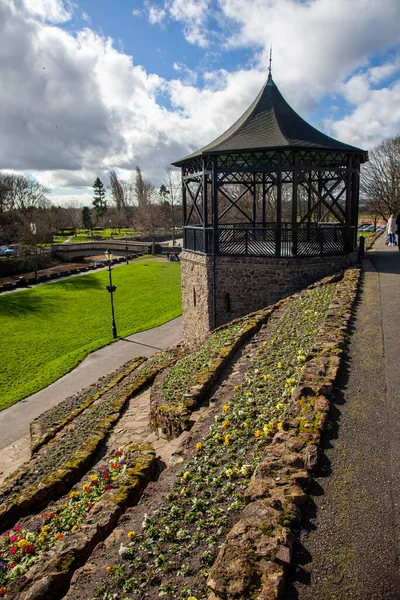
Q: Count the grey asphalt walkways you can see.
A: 2